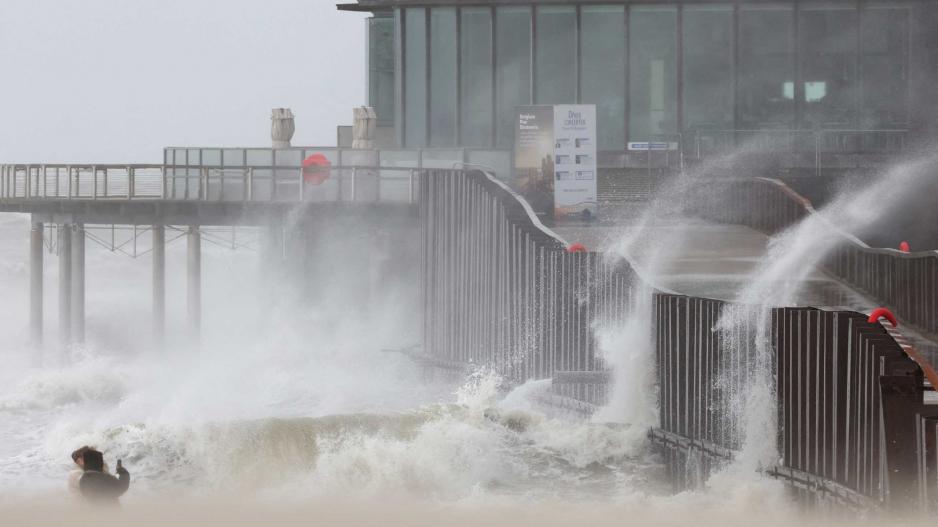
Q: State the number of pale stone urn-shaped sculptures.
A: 2